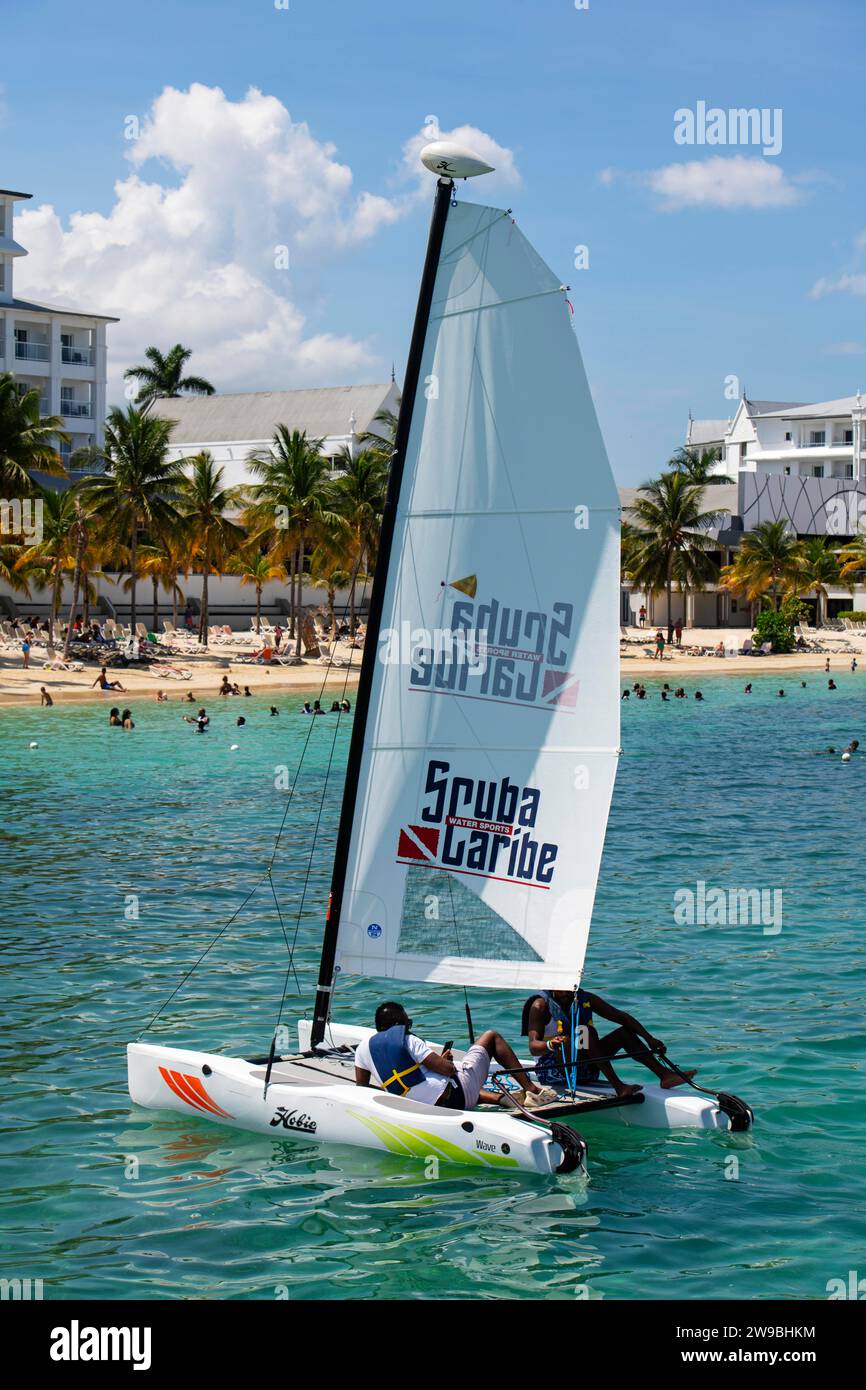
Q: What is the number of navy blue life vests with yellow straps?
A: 2